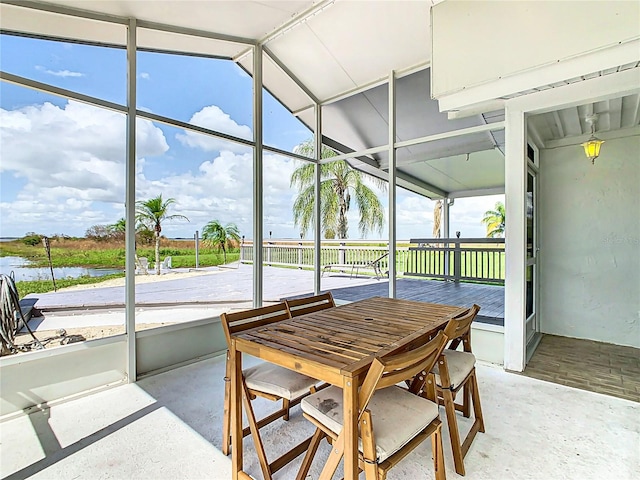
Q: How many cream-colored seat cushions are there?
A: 3